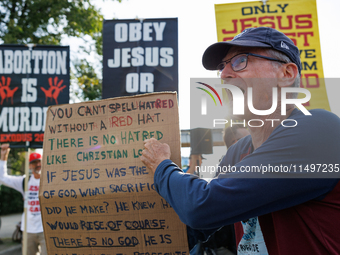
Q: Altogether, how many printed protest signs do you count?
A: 3